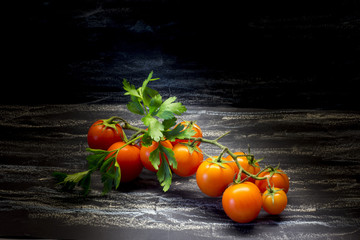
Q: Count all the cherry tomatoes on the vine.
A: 10